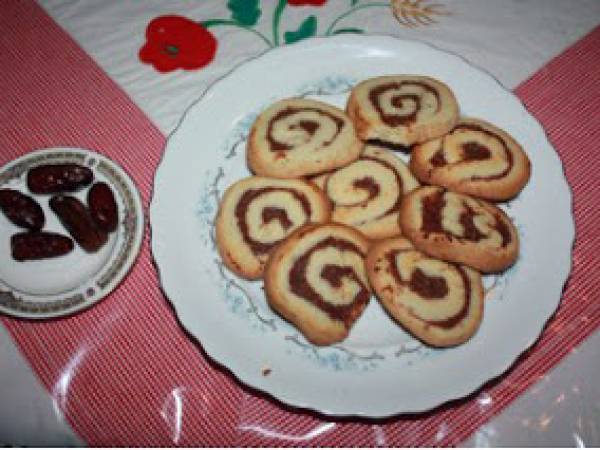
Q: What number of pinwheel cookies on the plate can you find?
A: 8